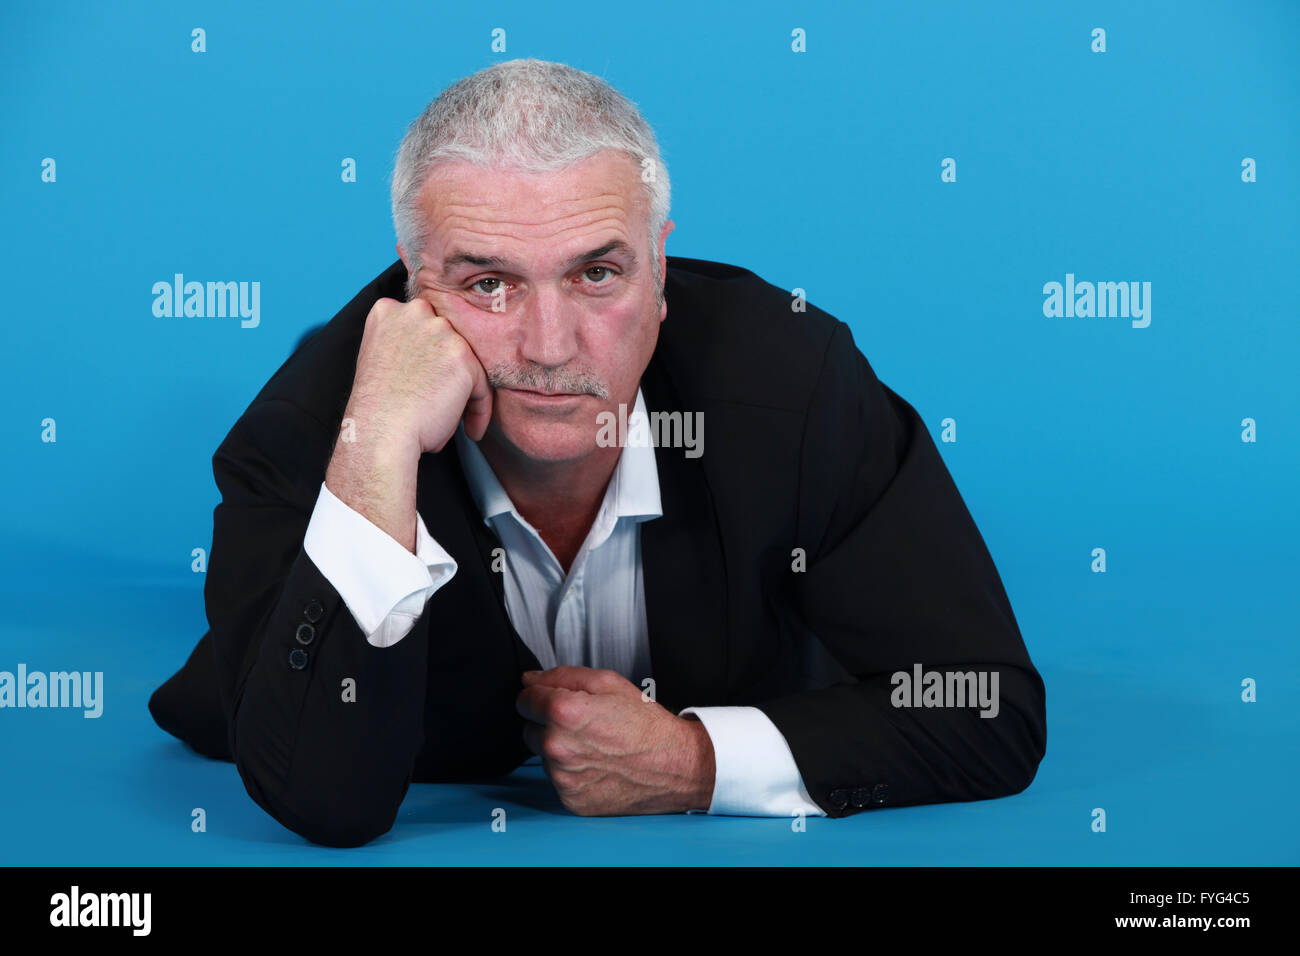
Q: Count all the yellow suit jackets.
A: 0